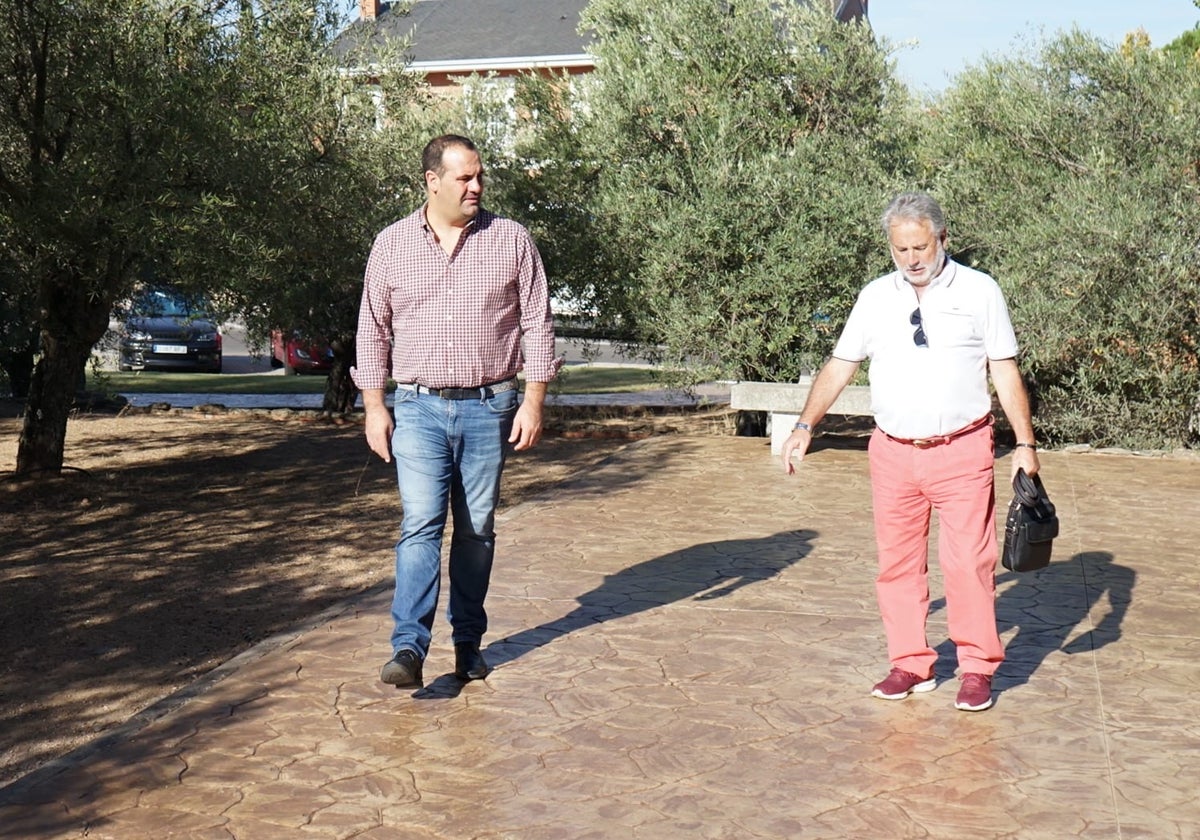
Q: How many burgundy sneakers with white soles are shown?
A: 2